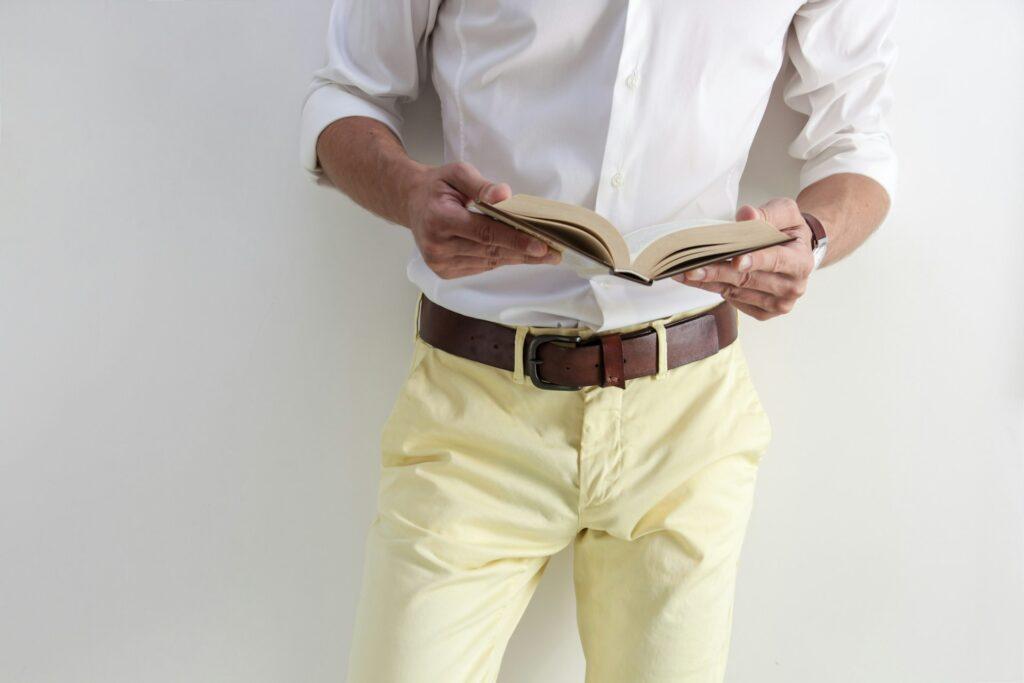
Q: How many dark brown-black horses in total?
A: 0